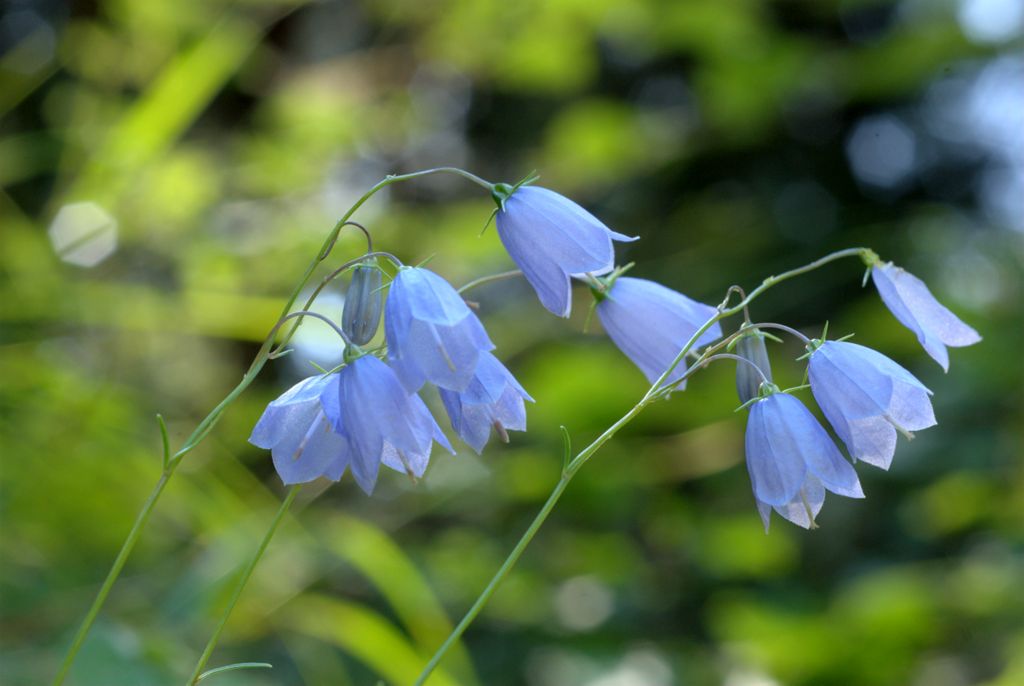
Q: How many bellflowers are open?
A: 9